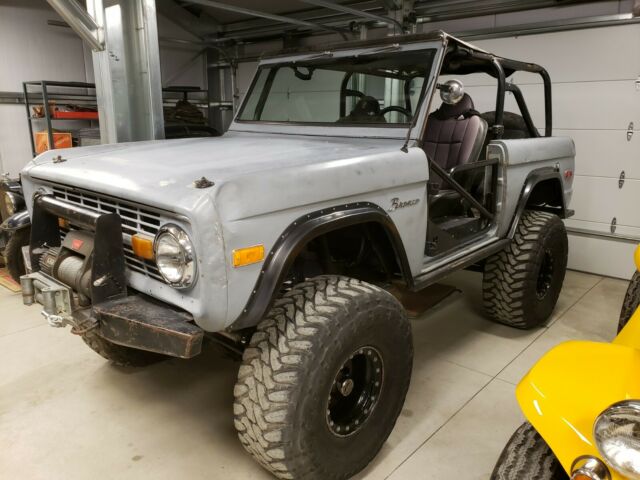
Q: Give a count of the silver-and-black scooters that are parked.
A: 0